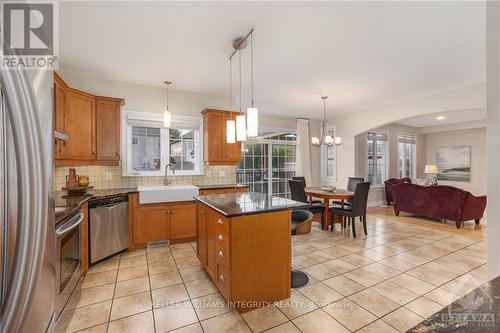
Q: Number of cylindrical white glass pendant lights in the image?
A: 4